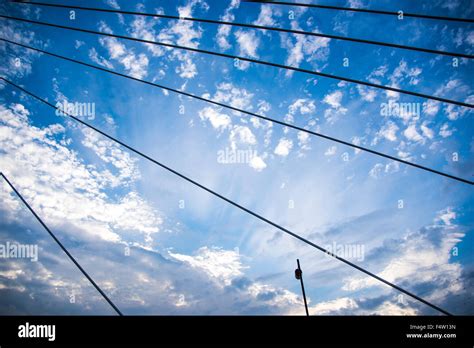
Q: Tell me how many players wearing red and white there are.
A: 0